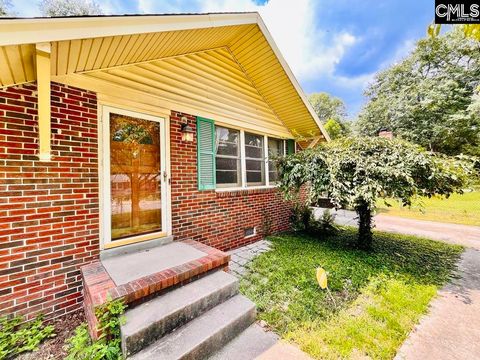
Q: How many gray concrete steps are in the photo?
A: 2